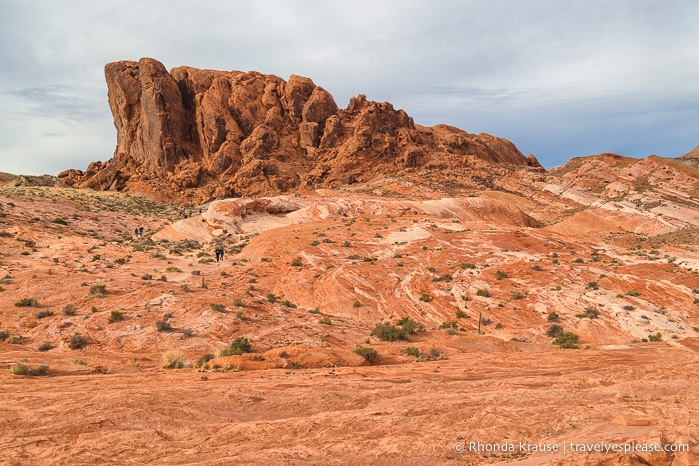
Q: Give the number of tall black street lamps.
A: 0